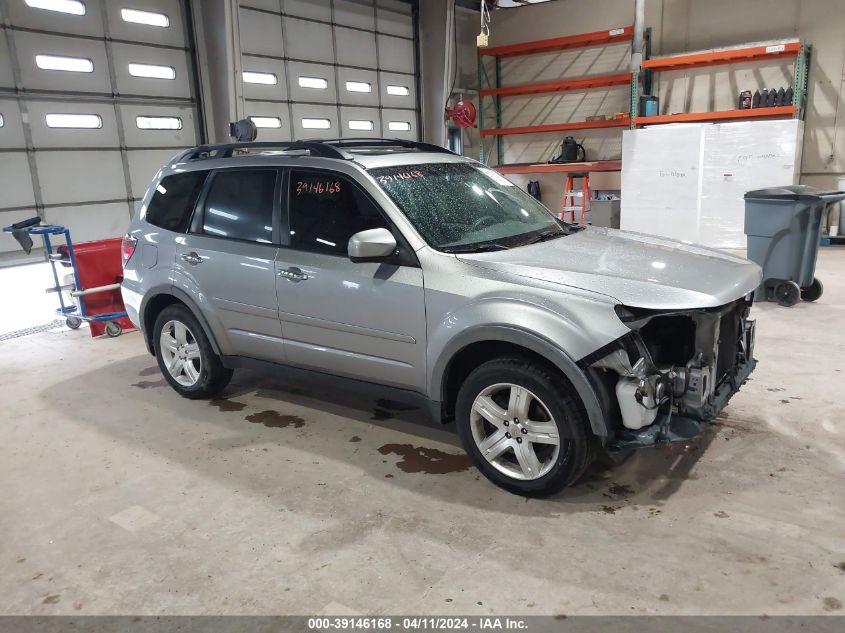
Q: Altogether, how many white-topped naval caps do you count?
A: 0